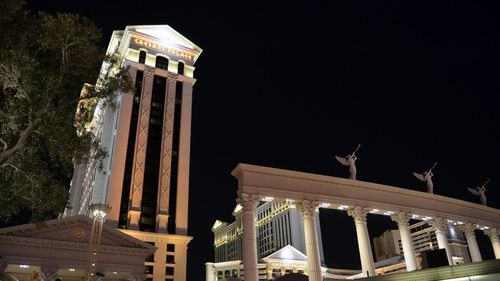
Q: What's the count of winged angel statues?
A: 3